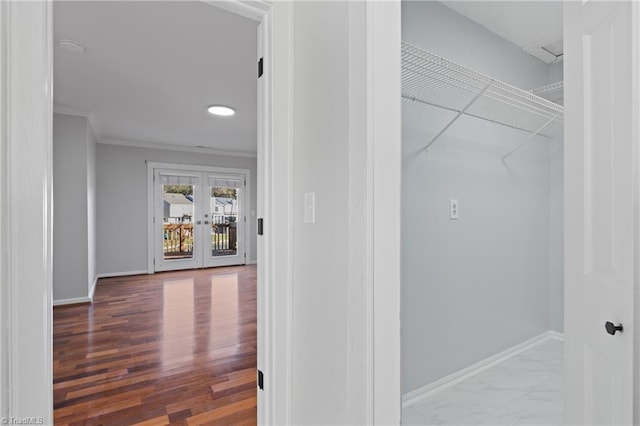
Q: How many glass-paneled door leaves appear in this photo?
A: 2